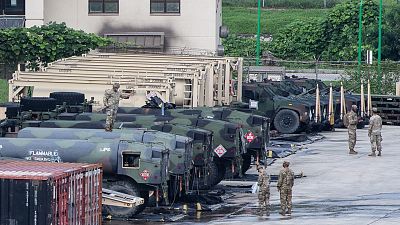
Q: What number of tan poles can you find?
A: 5